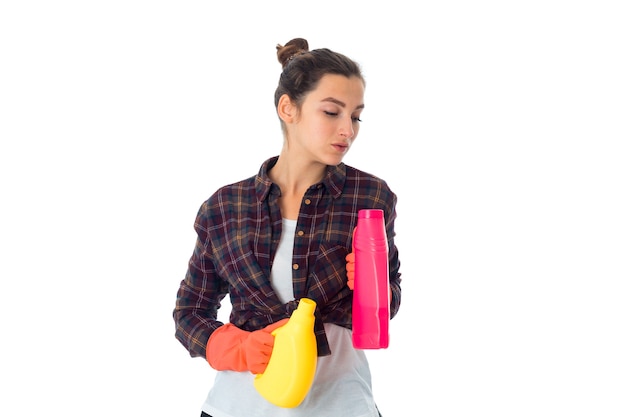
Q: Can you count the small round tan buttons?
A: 3